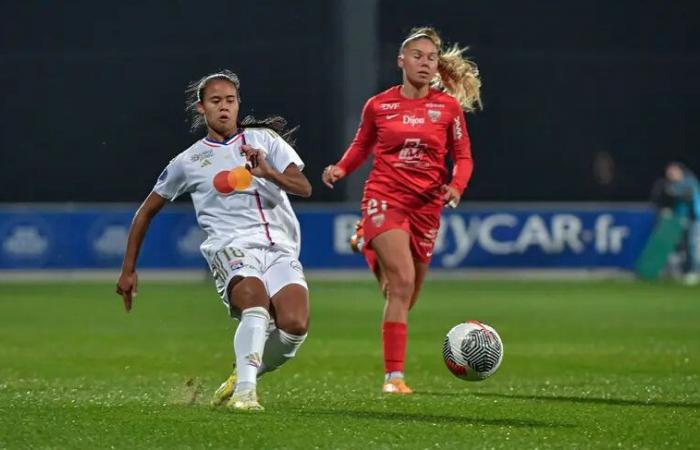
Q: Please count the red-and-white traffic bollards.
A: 0